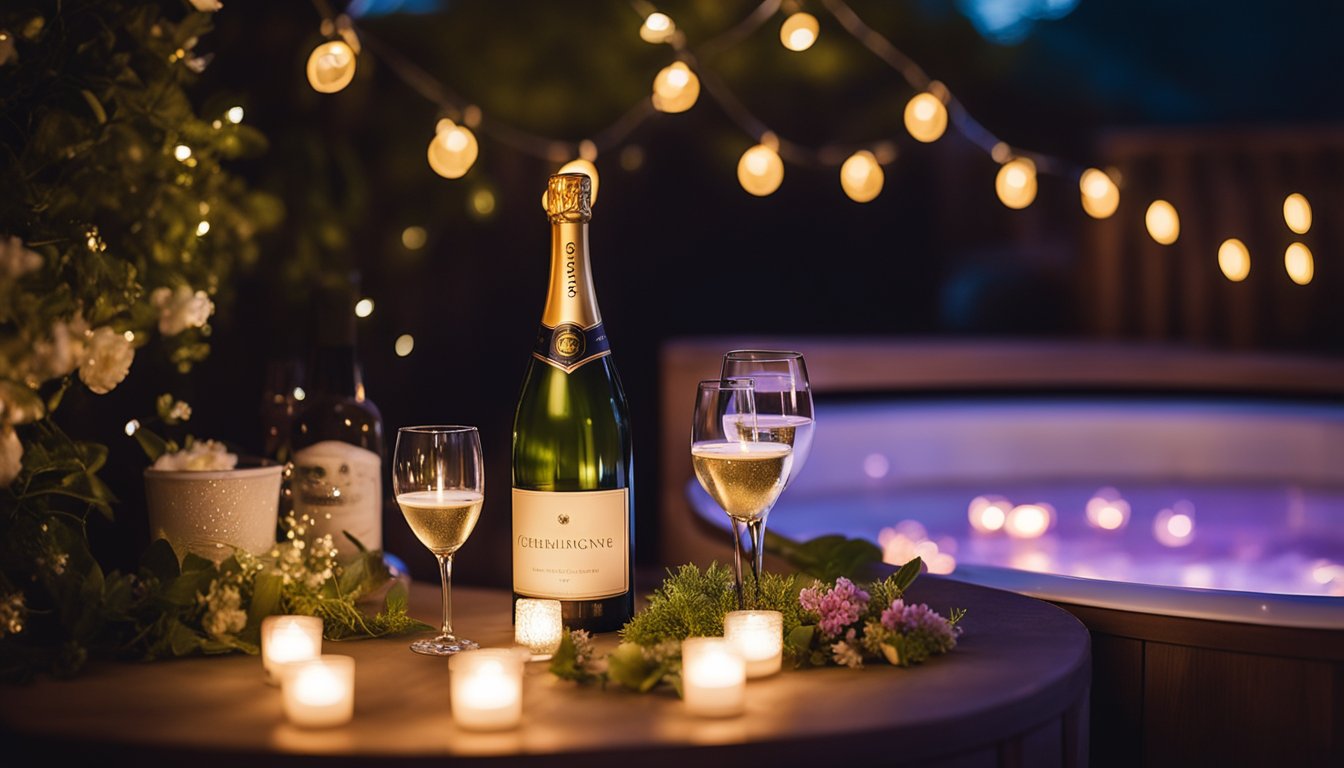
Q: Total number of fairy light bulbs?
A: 15